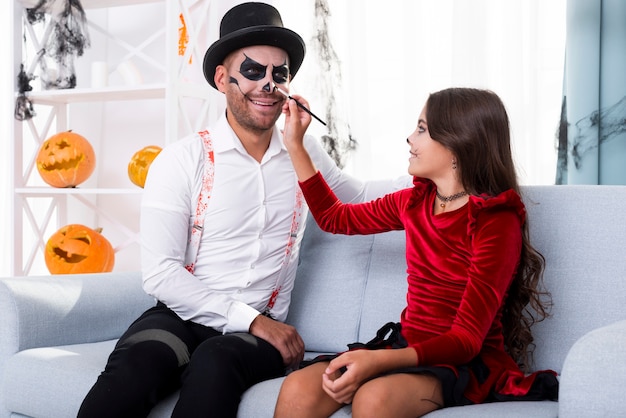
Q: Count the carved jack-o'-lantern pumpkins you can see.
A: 3